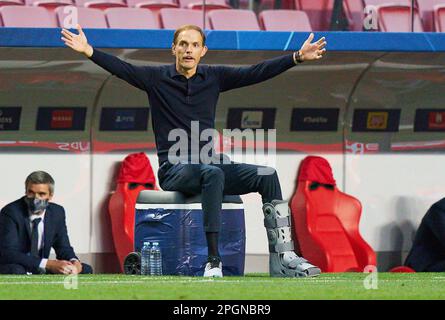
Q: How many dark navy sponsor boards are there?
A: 7